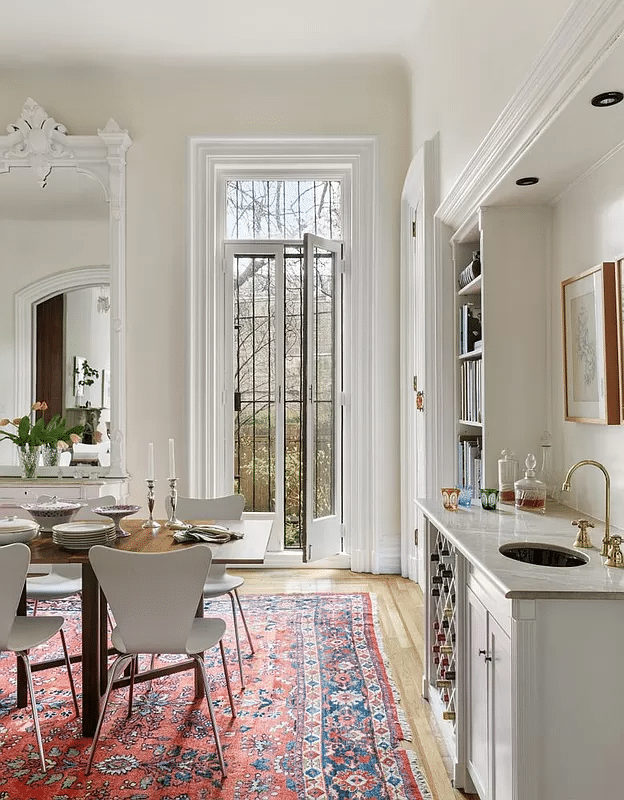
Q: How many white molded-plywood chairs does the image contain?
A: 4